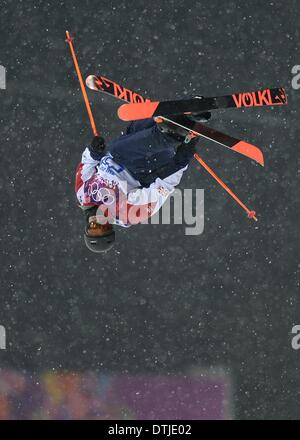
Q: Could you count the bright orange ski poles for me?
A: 2